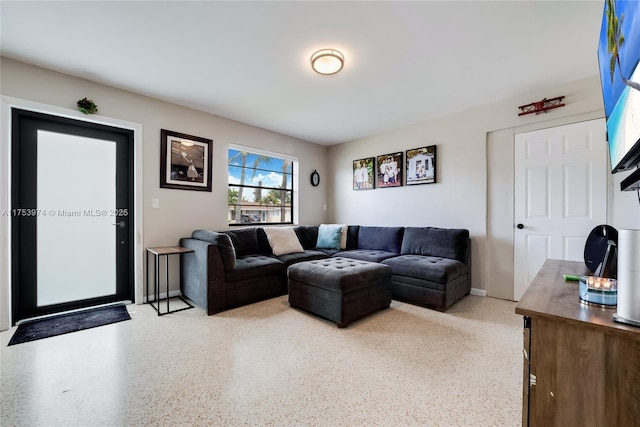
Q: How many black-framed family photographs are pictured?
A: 3